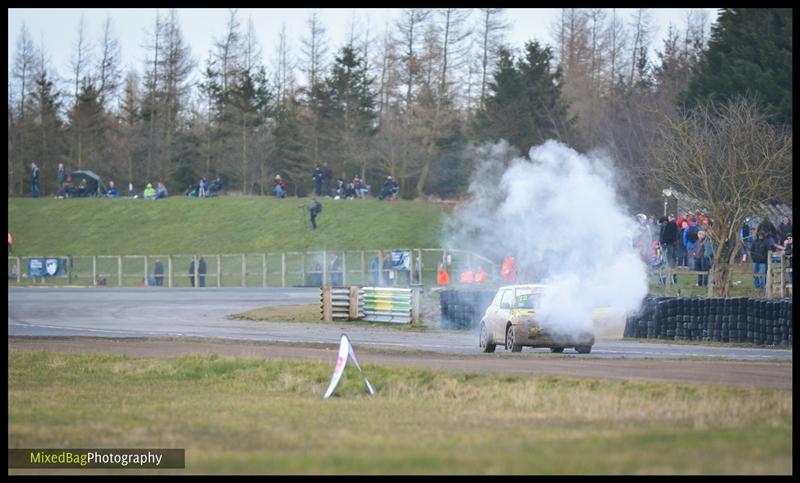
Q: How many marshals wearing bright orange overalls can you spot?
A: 4